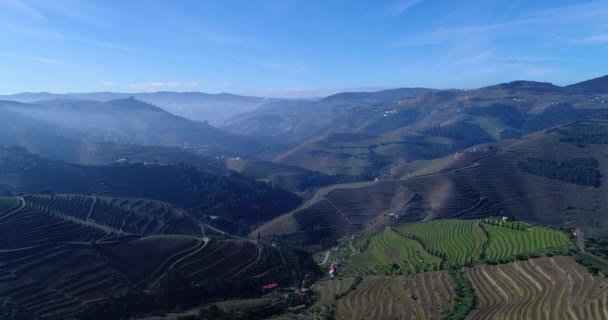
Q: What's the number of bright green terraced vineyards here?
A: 3